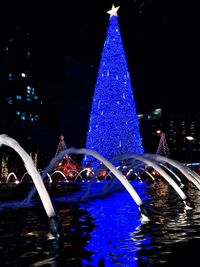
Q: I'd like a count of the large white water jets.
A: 4